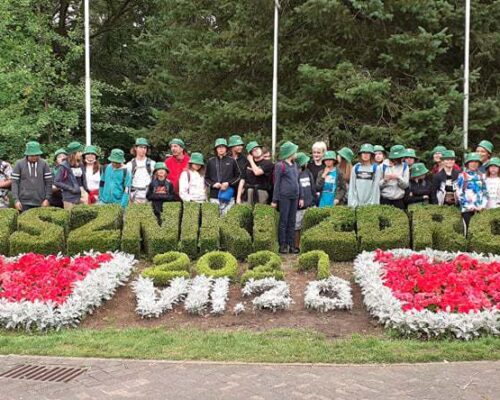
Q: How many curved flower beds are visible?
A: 2